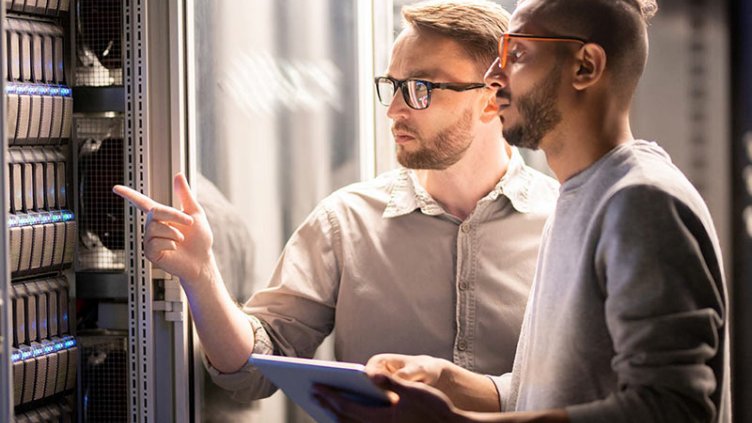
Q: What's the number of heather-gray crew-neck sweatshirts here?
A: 1